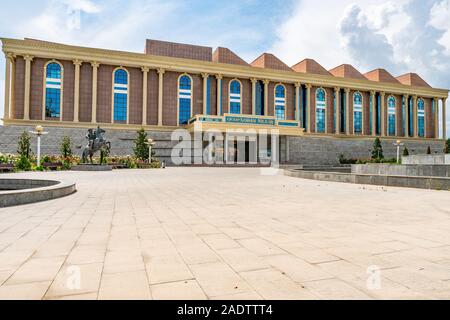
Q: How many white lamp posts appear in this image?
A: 3